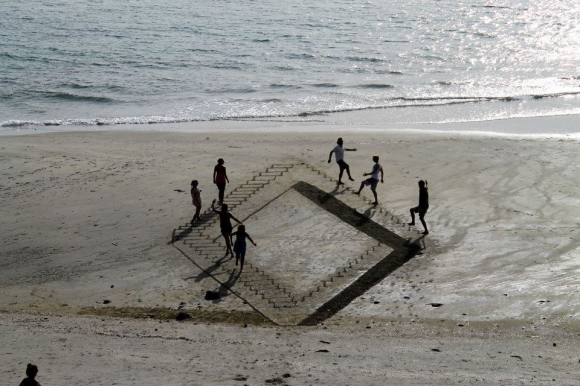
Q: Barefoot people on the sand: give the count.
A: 7